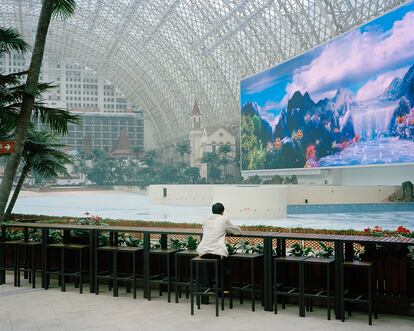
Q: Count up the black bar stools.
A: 13